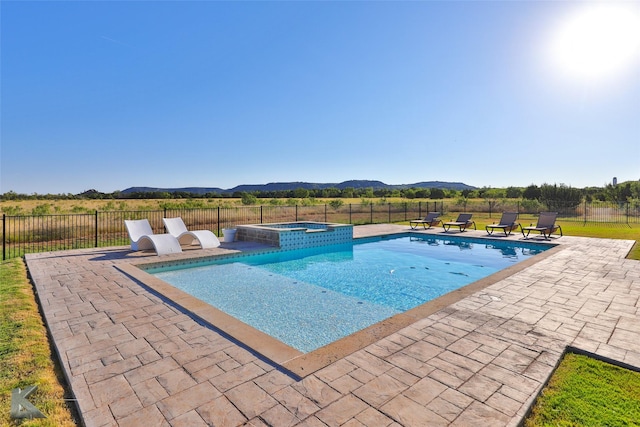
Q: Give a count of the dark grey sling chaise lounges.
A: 4